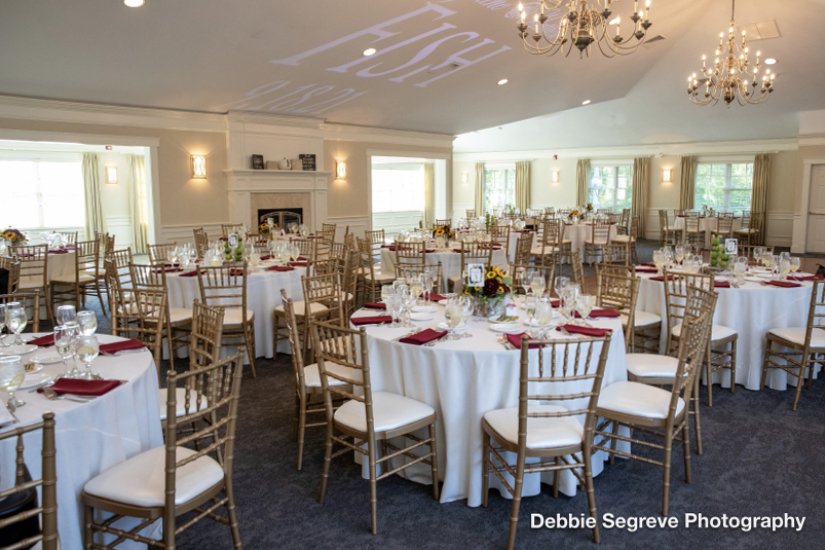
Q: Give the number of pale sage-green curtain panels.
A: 9